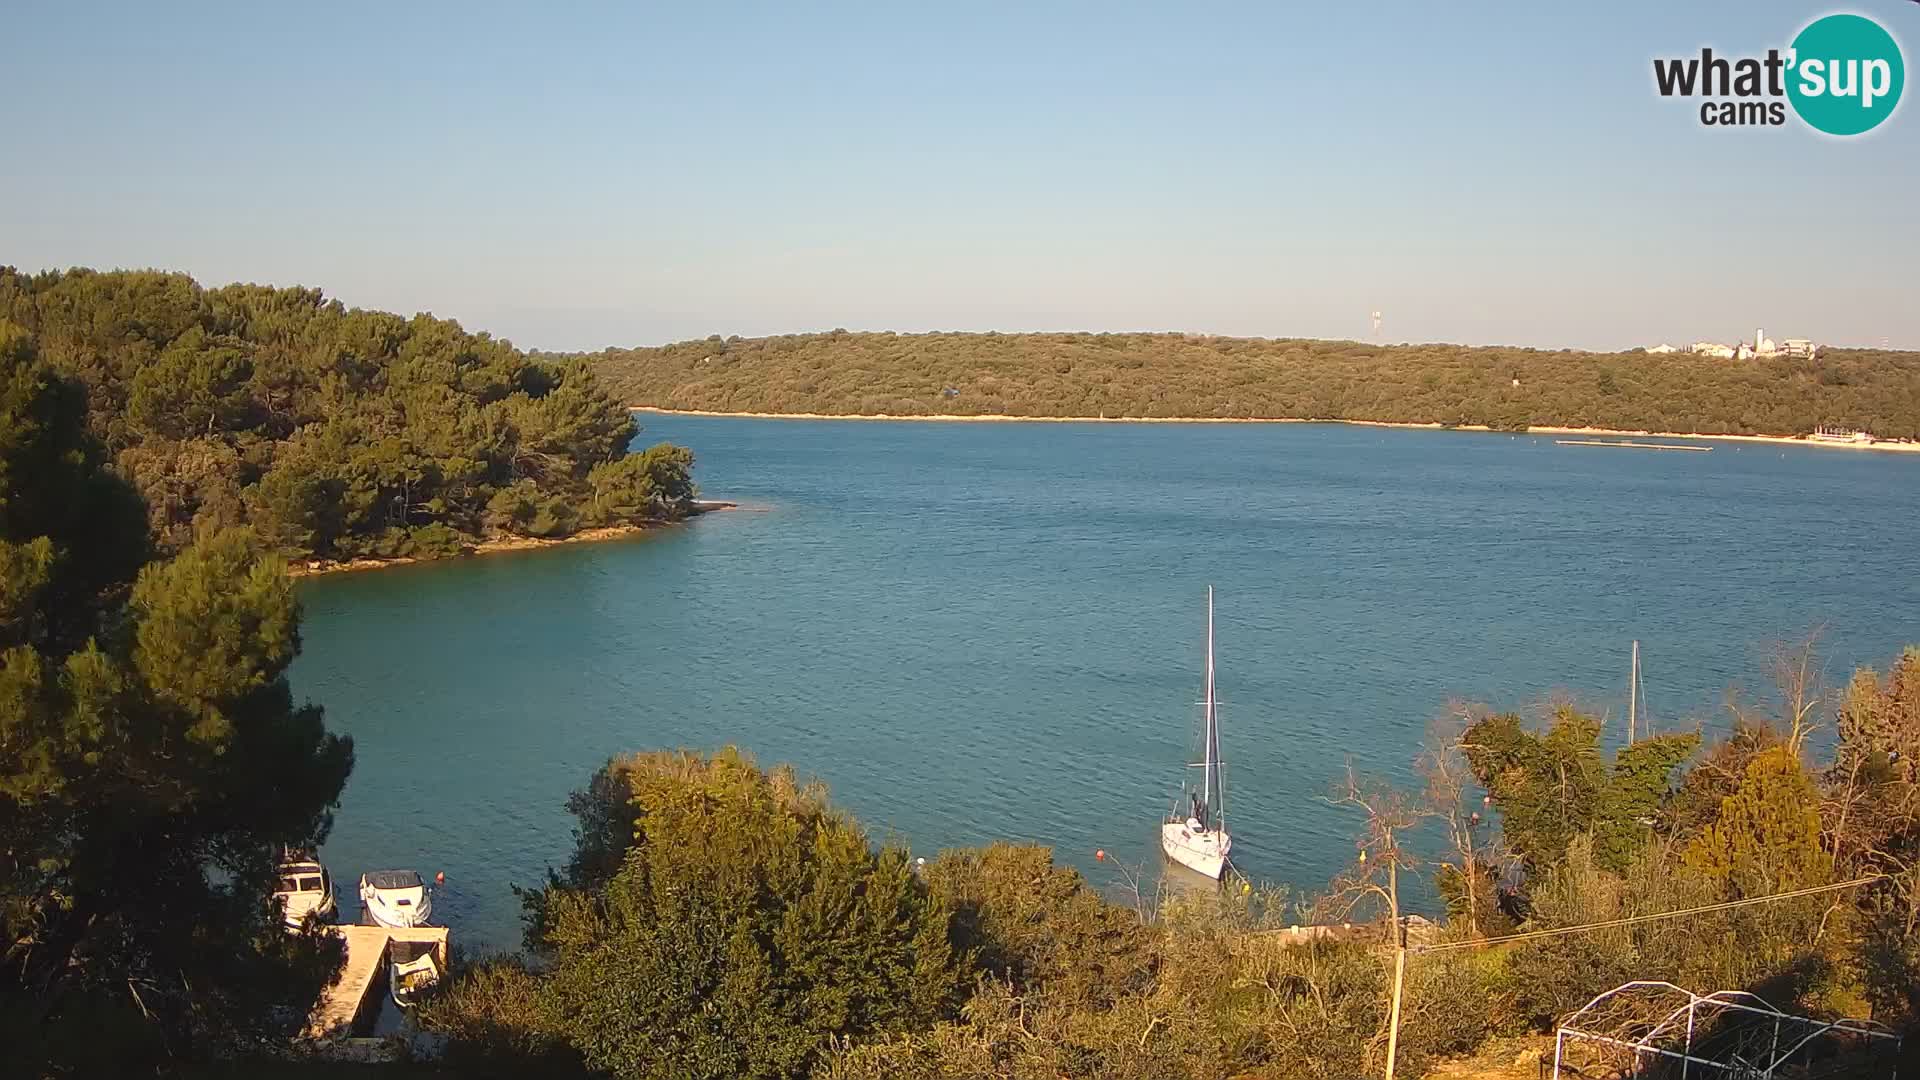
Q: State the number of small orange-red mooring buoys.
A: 4